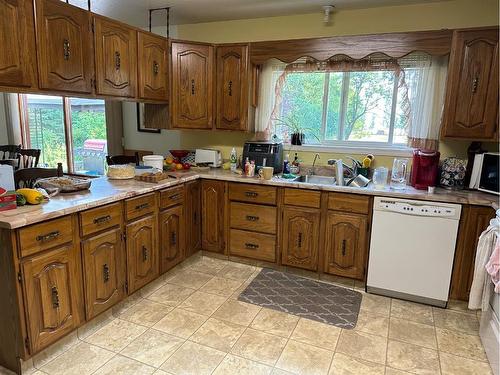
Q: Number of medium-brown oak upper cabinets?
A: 7